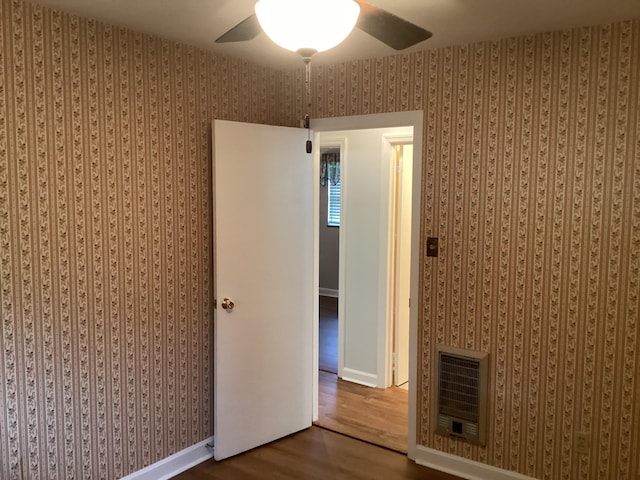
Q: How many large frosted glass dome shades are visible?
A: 1